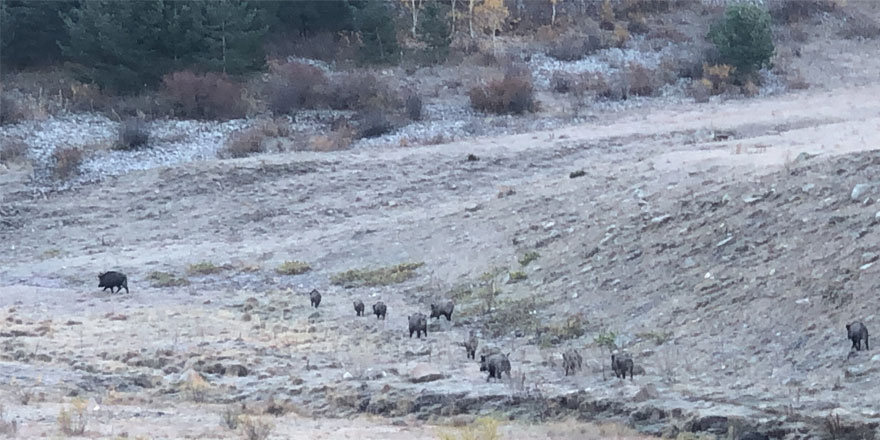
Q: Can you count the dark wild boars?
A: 11